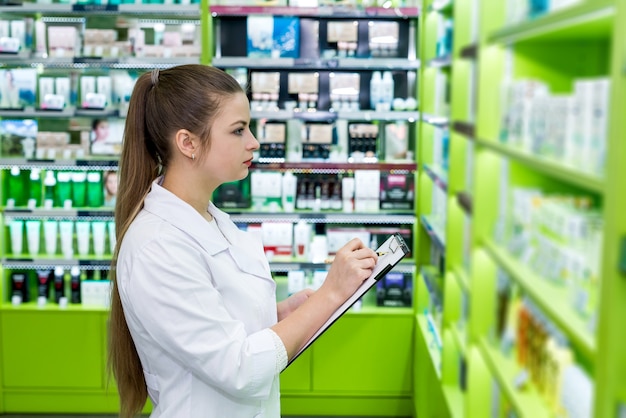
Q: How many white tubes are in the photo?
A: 7